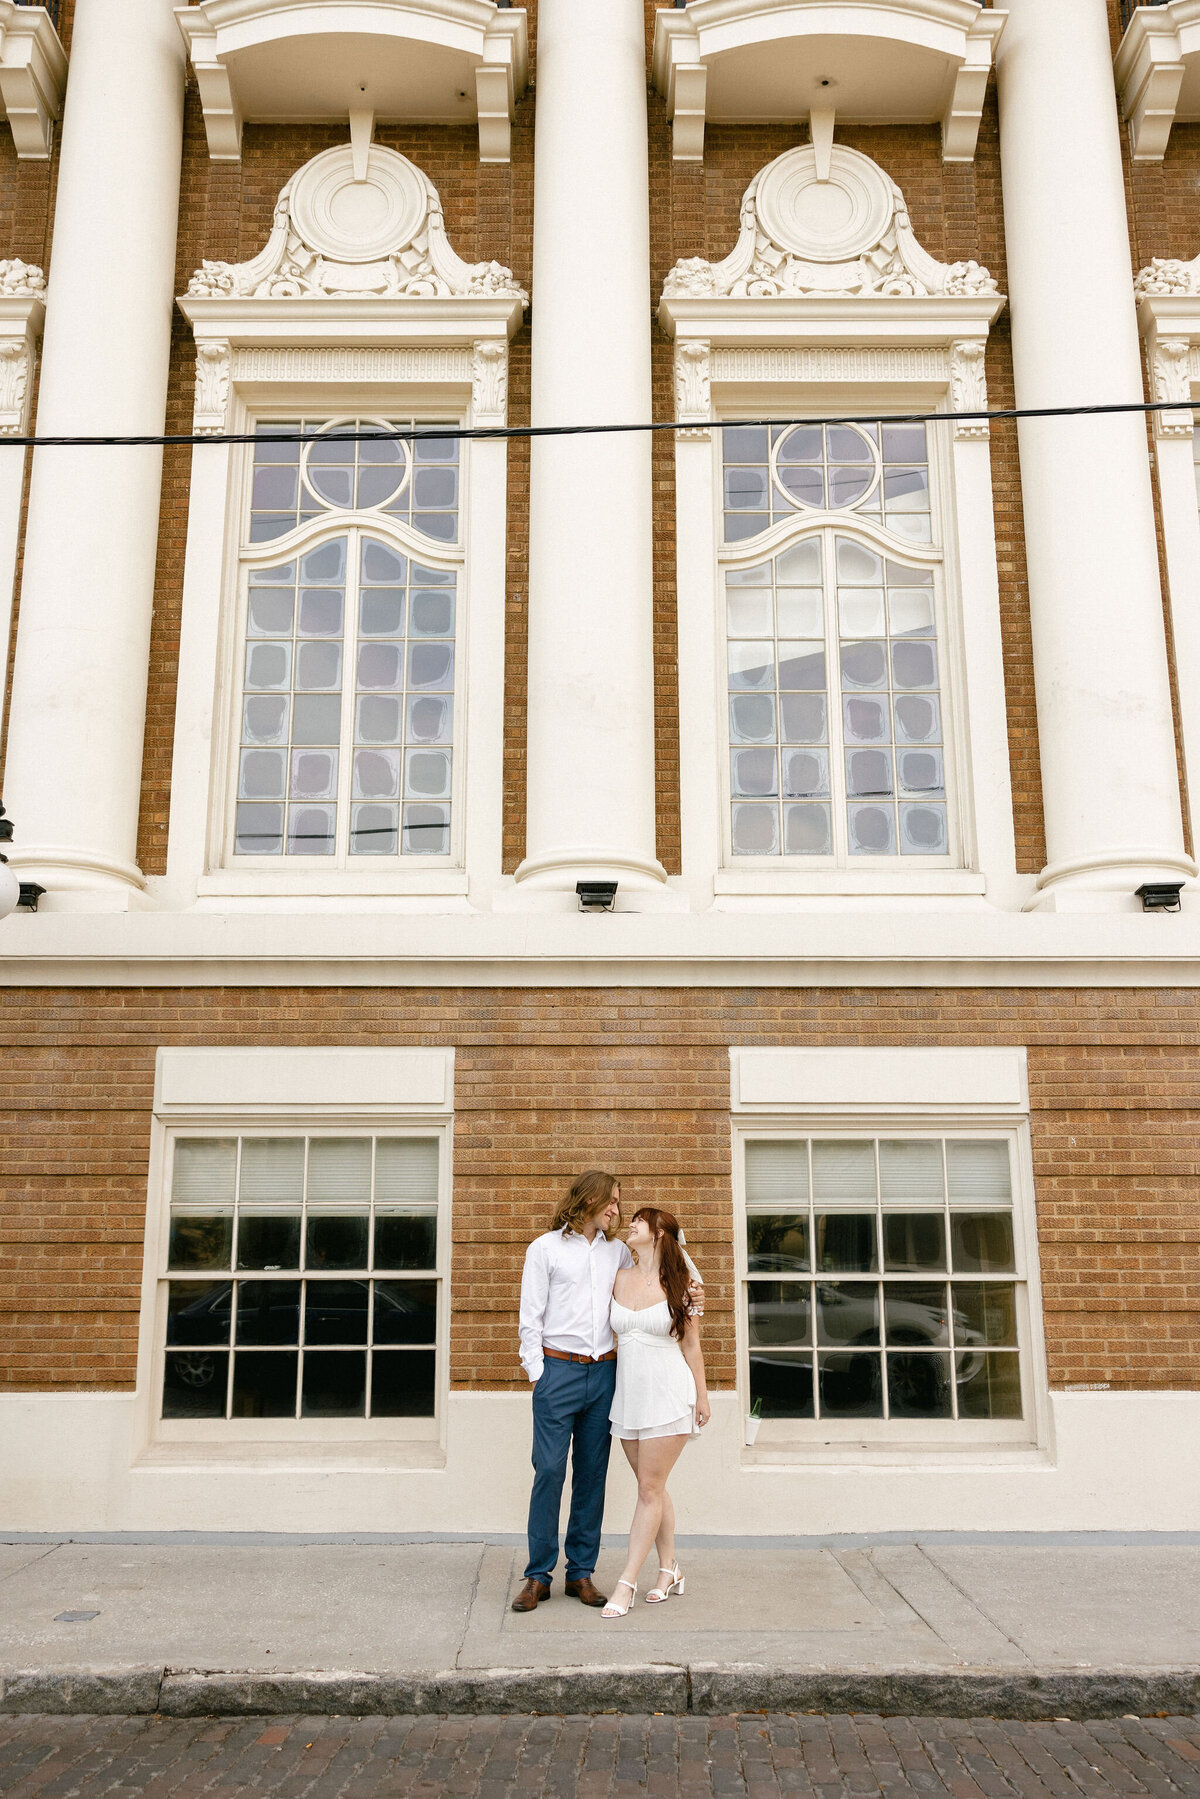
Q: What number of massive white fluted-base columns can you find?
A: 3